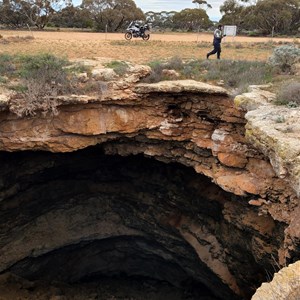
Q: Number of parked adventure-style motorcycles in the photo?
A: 1